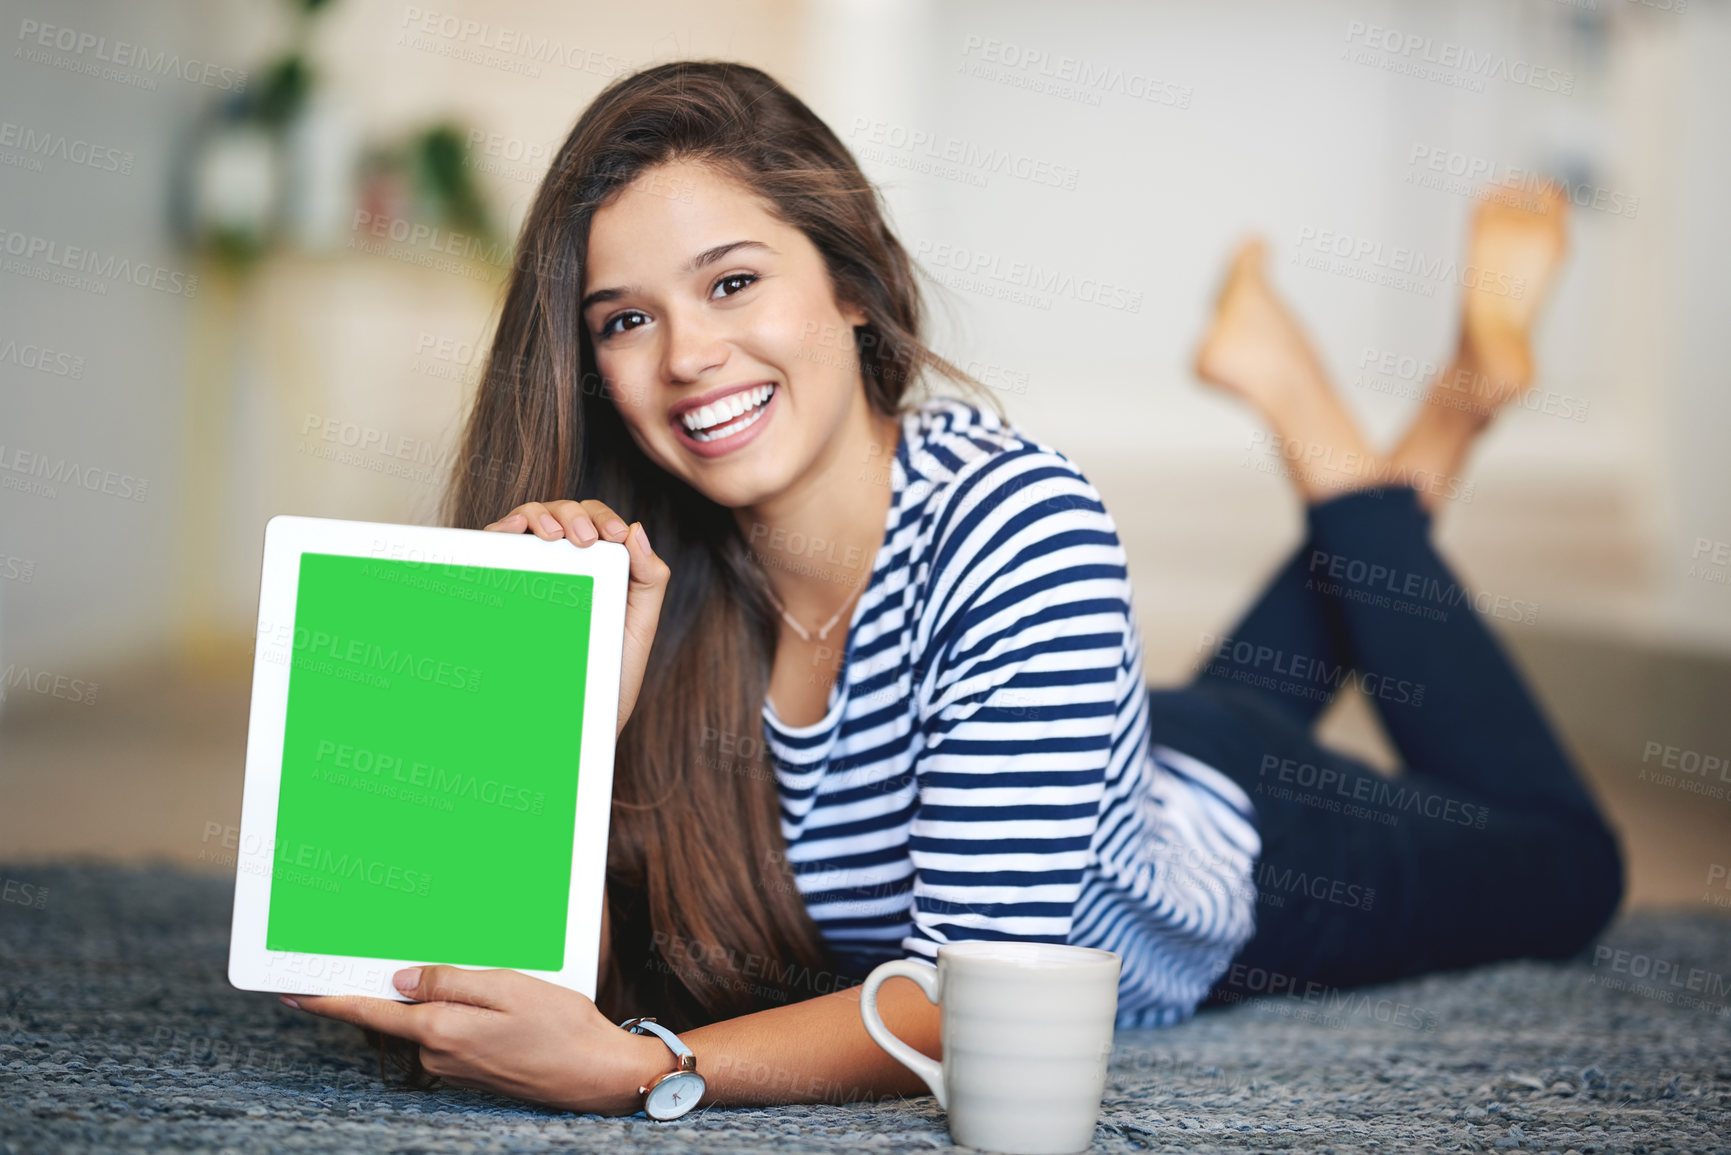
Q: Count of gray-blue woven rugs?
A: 1